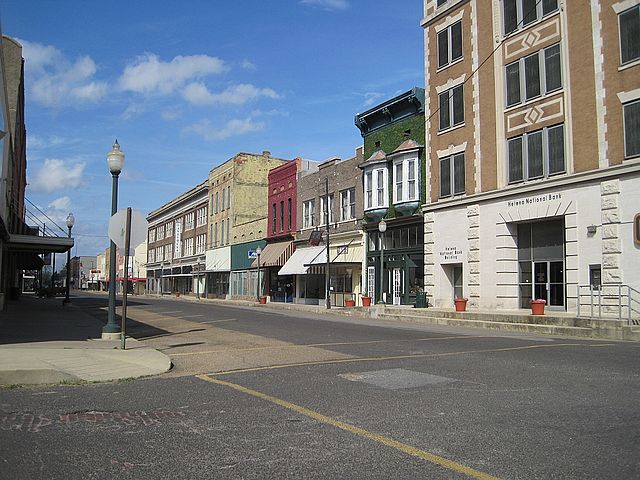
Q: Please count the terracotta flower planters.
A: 6